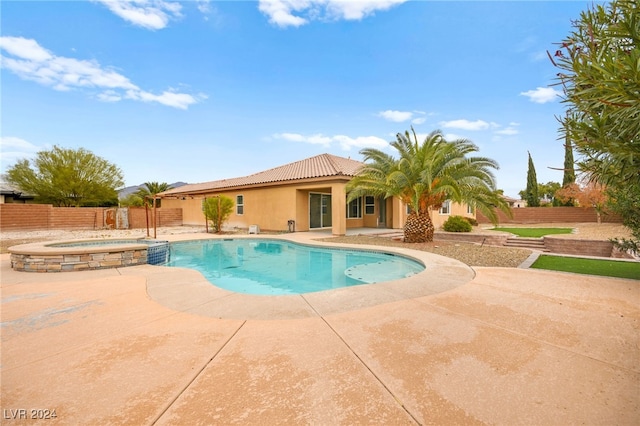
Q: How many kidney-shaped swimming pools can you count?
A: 1